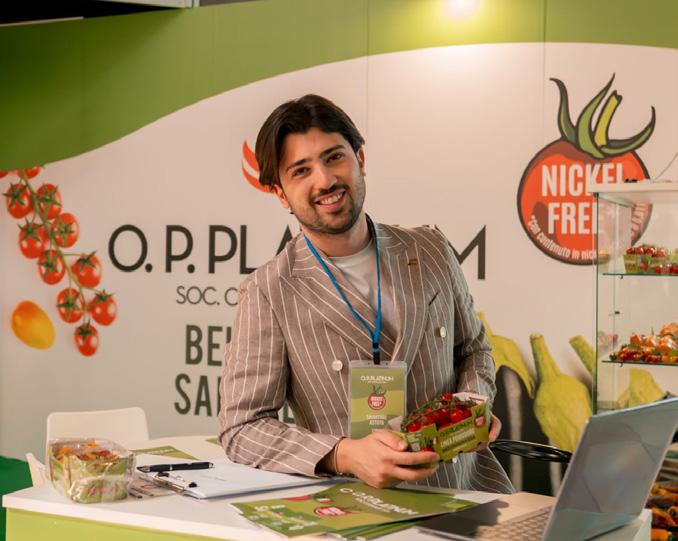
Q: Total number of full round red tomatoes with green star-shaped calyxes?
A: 9